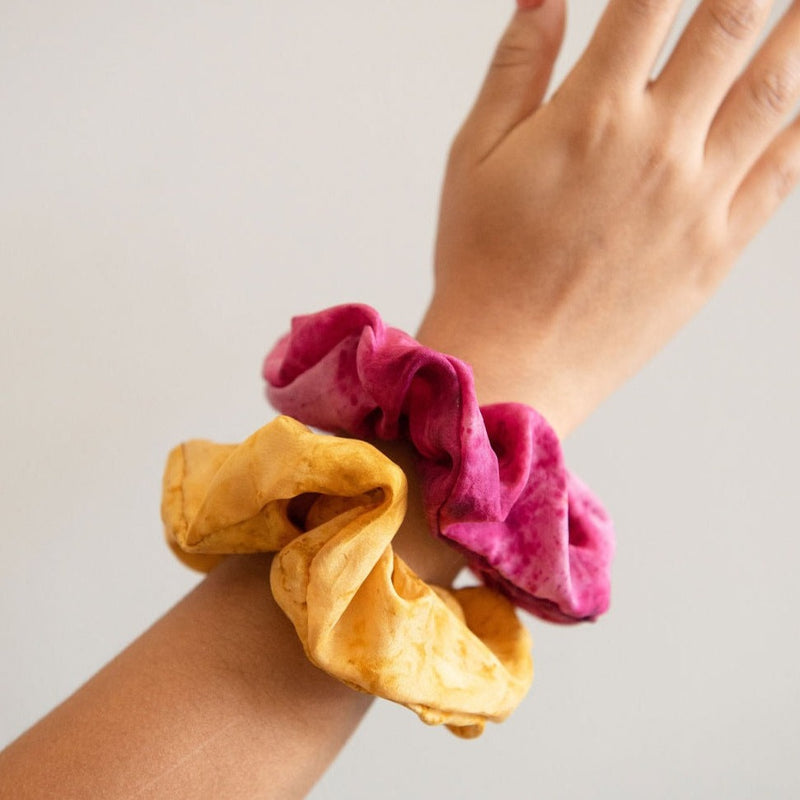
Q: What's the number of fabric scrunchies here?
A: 2